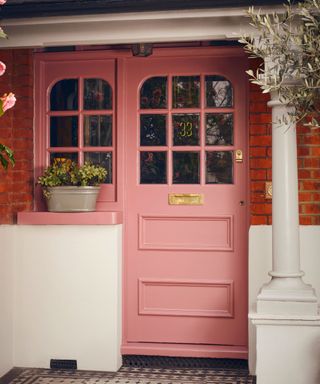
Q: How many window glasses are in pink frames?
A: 15